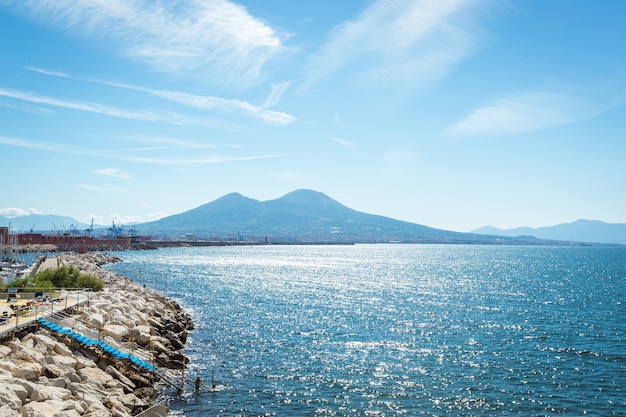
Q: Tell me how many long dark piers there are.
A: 1